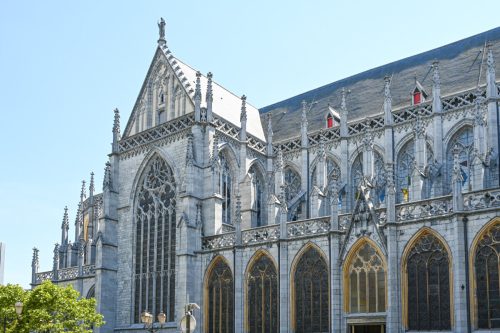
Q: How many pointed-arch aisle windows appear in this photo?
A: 6